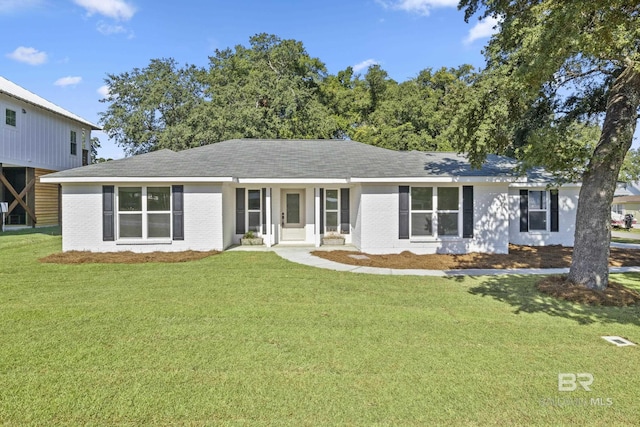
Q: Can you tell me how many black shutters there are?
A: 10